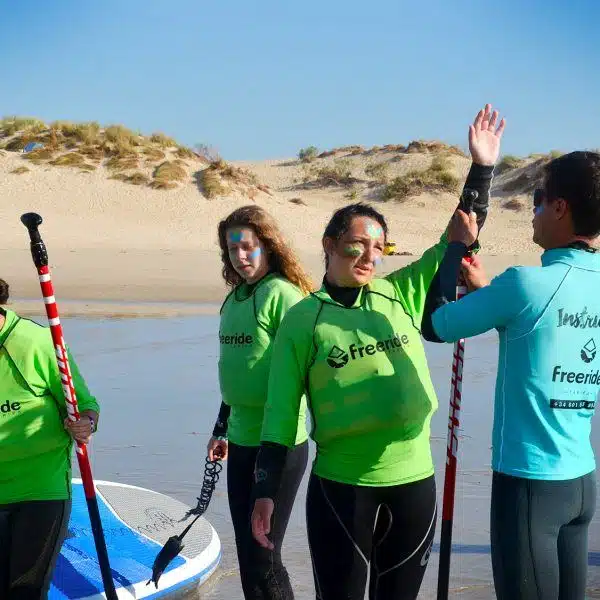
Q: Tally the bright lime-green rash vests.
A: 3